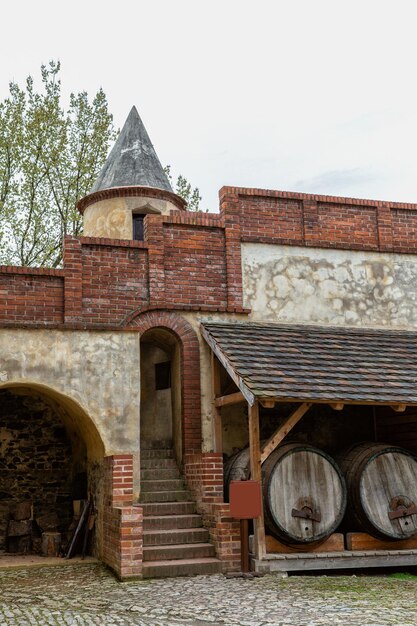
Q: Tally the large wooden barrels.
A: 2